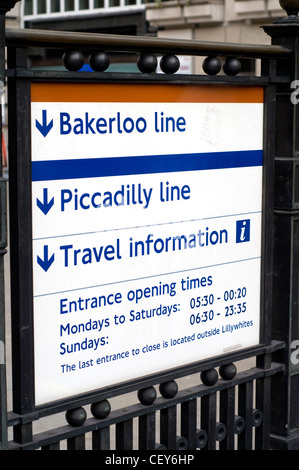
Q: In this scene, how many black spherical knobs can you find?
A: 12